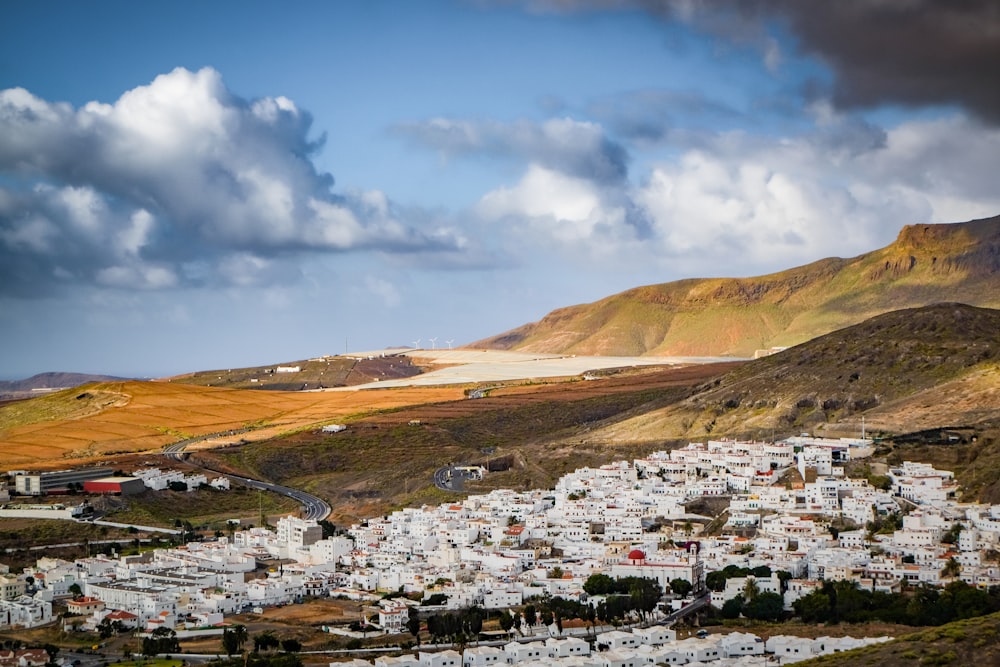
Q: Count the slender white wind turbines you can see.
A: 3